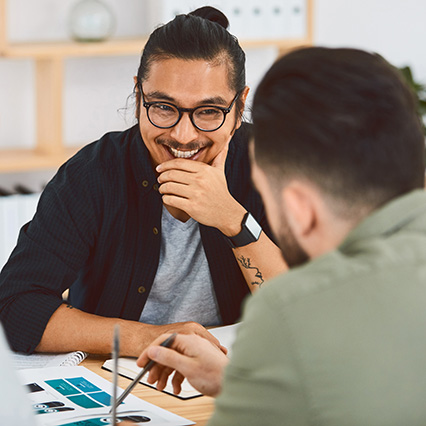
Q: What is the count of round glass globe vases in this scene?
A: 1